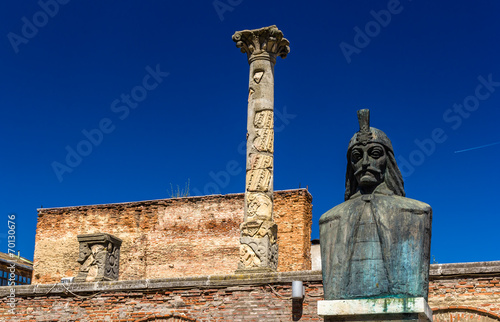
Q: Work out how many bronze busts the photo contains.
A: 1